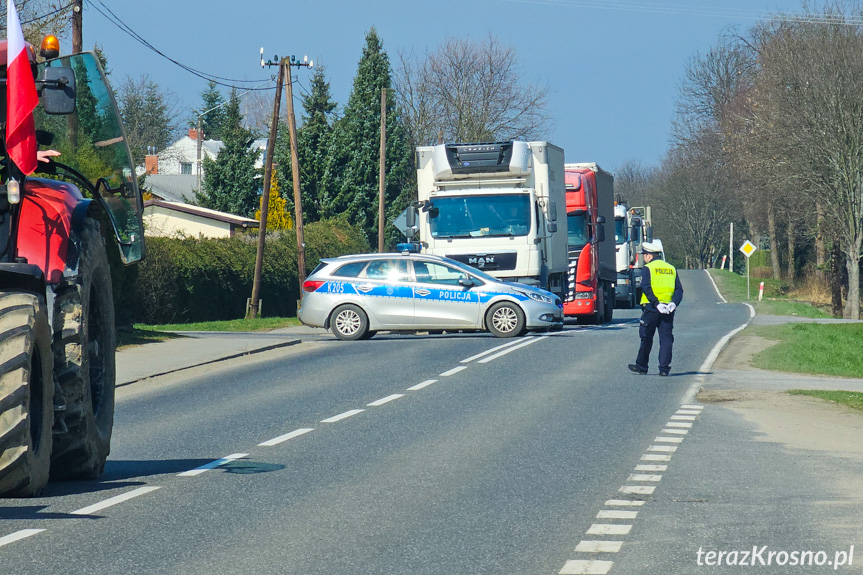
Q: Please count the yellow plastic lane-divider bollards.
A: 0